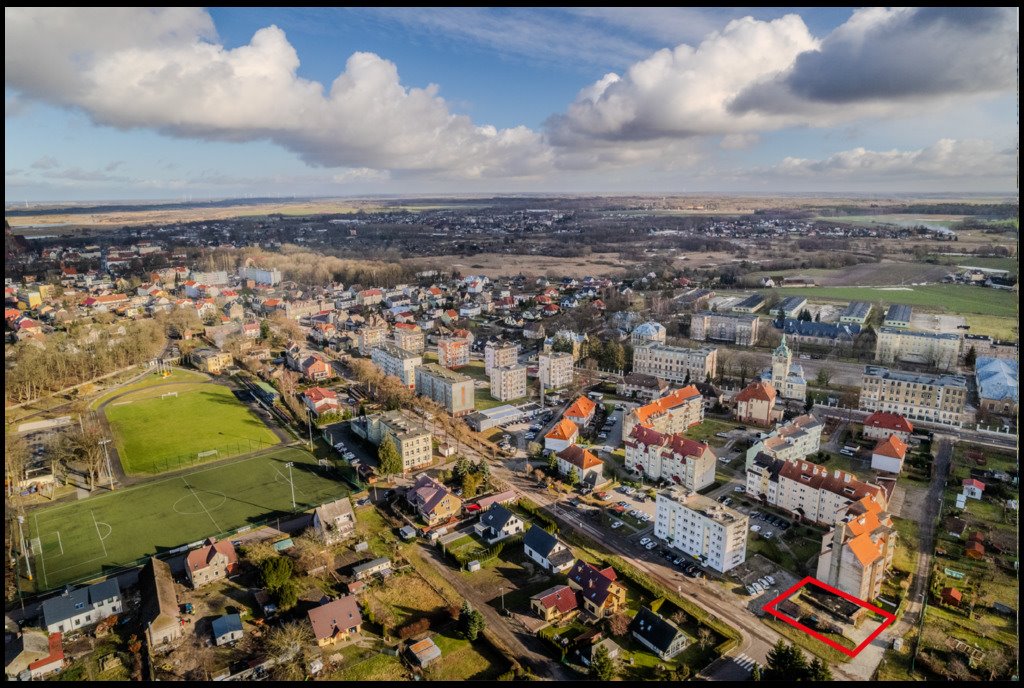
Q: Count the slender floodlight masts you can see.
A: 4